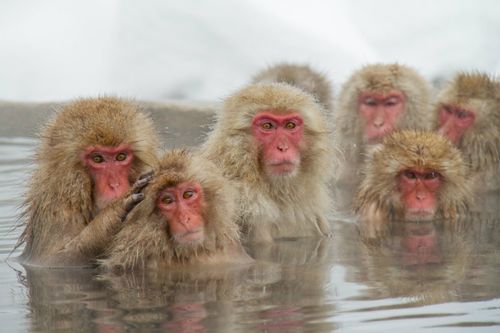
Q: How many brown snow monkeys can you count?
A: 7